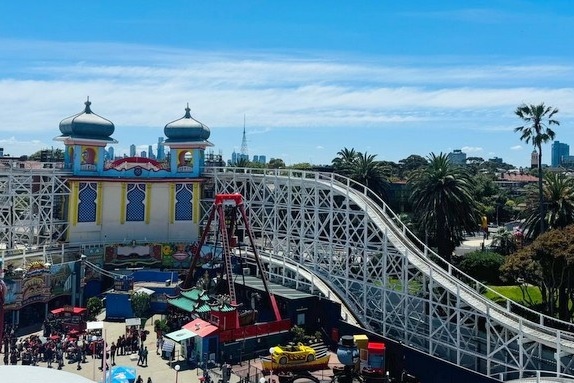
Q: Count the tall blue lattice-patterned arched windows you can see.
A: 3